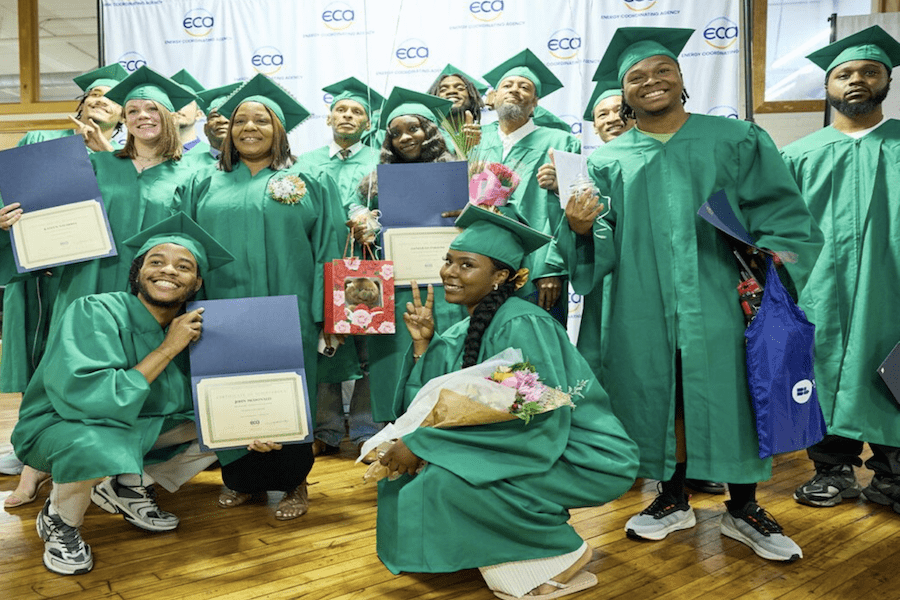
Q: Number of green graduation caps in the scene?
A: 14